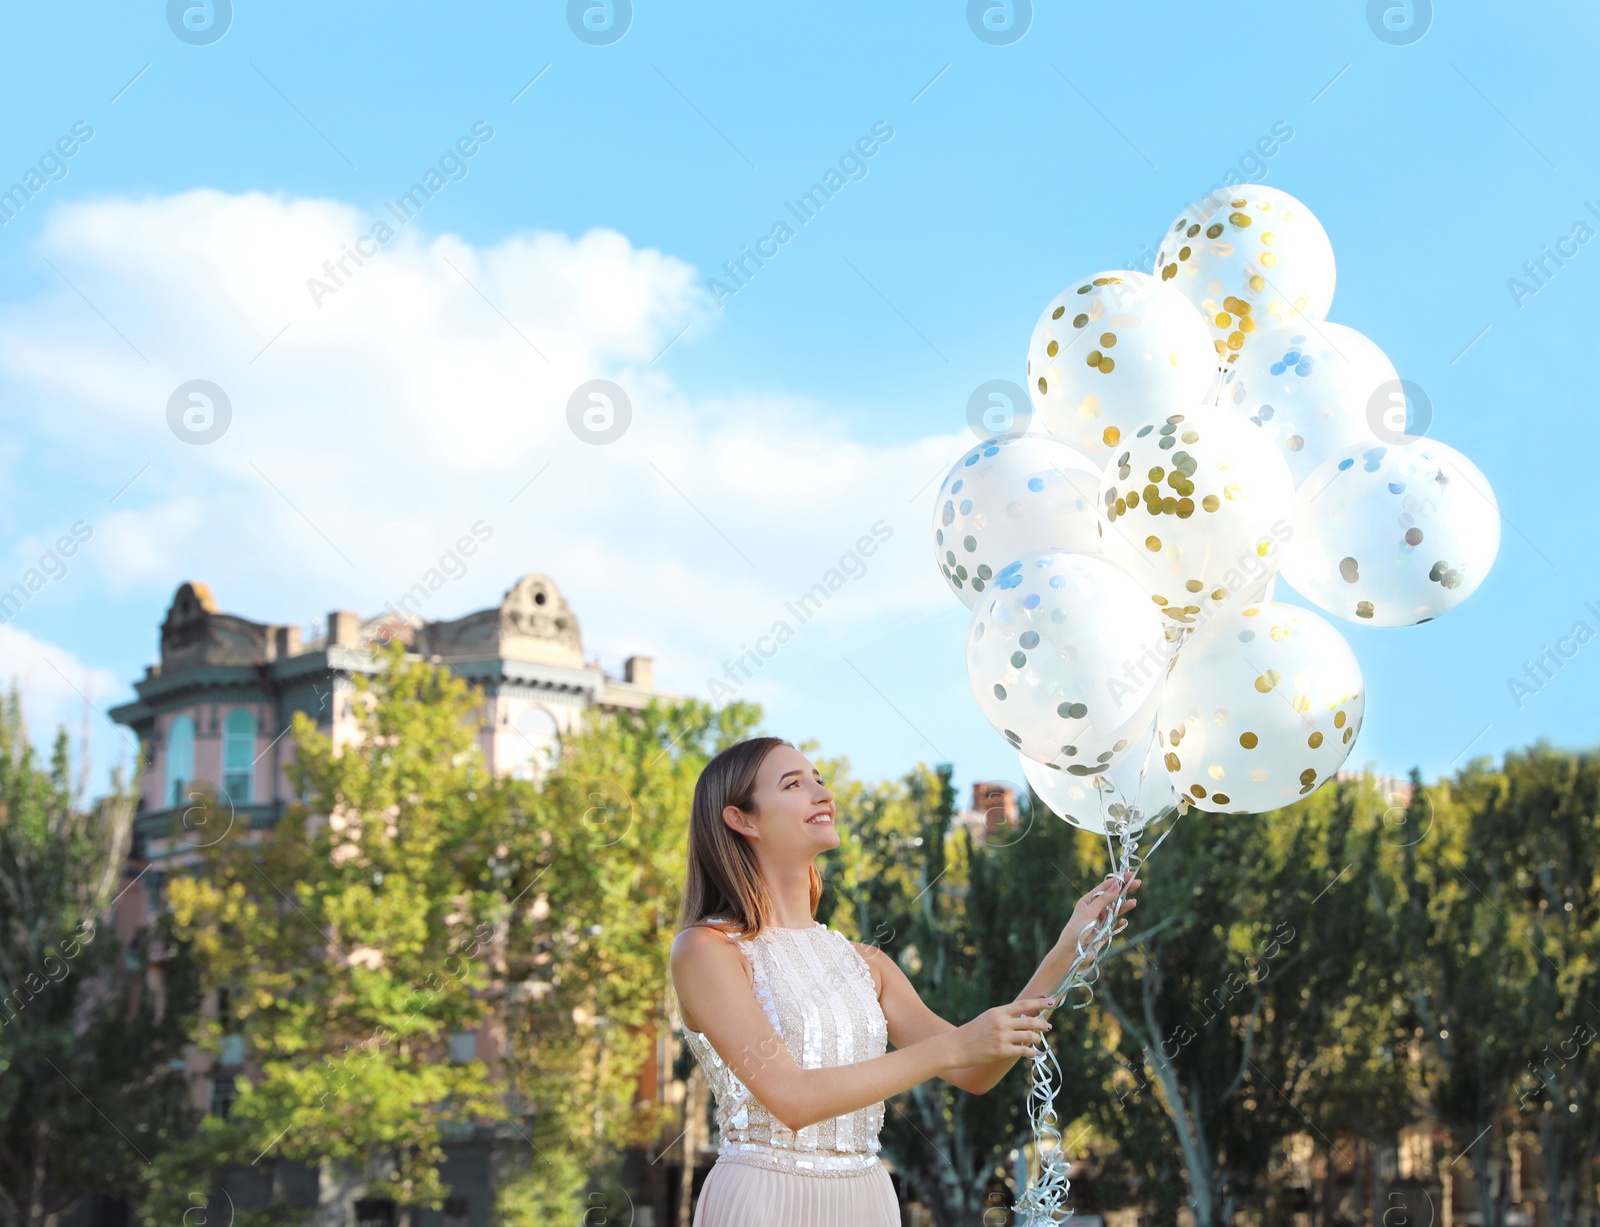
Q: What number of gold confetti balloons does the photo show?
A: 4